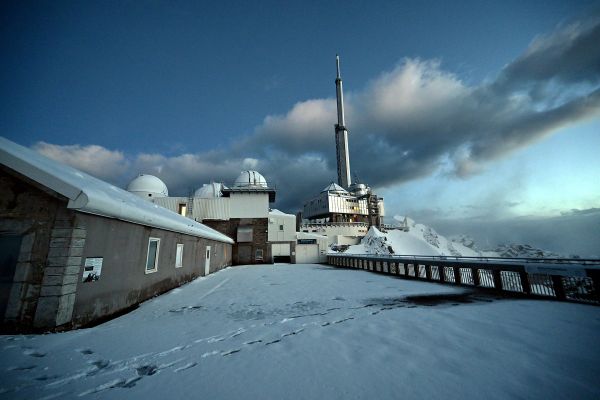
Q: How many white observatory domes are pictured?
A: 3